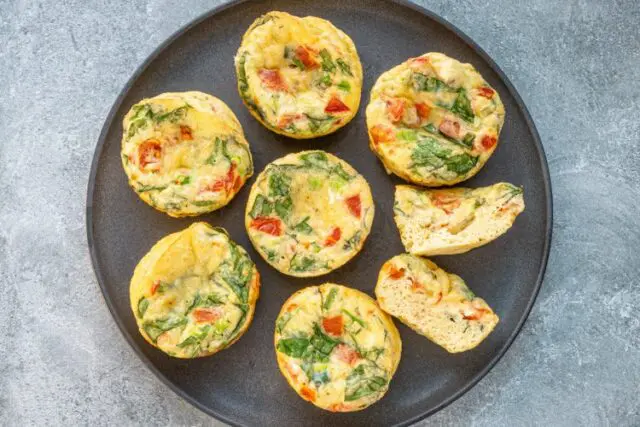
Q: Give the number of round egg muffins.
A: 6